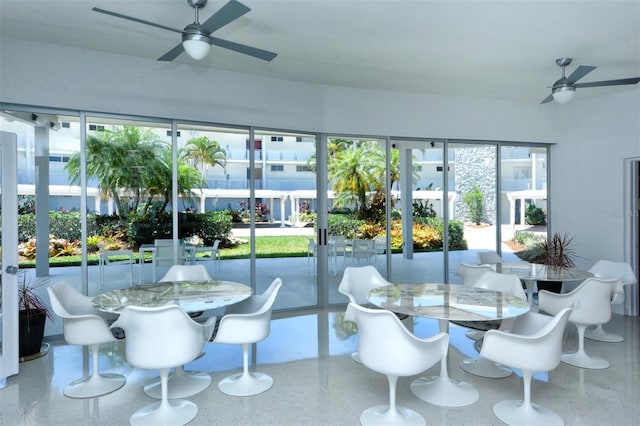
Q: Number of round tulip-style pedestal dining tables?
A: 3